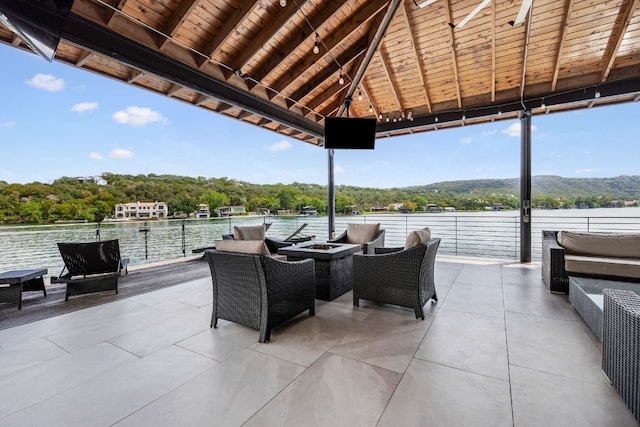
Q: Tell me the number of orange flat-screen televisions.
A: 0